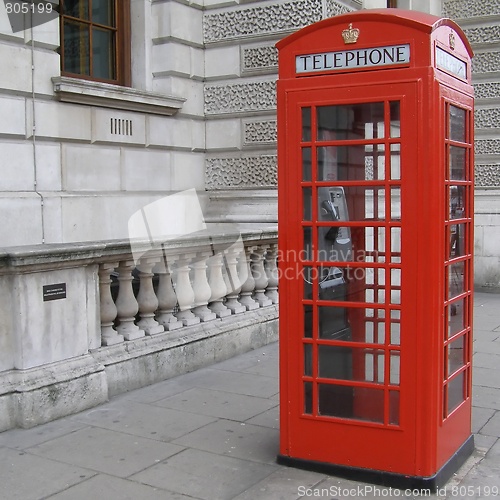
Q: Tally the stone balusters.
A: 11